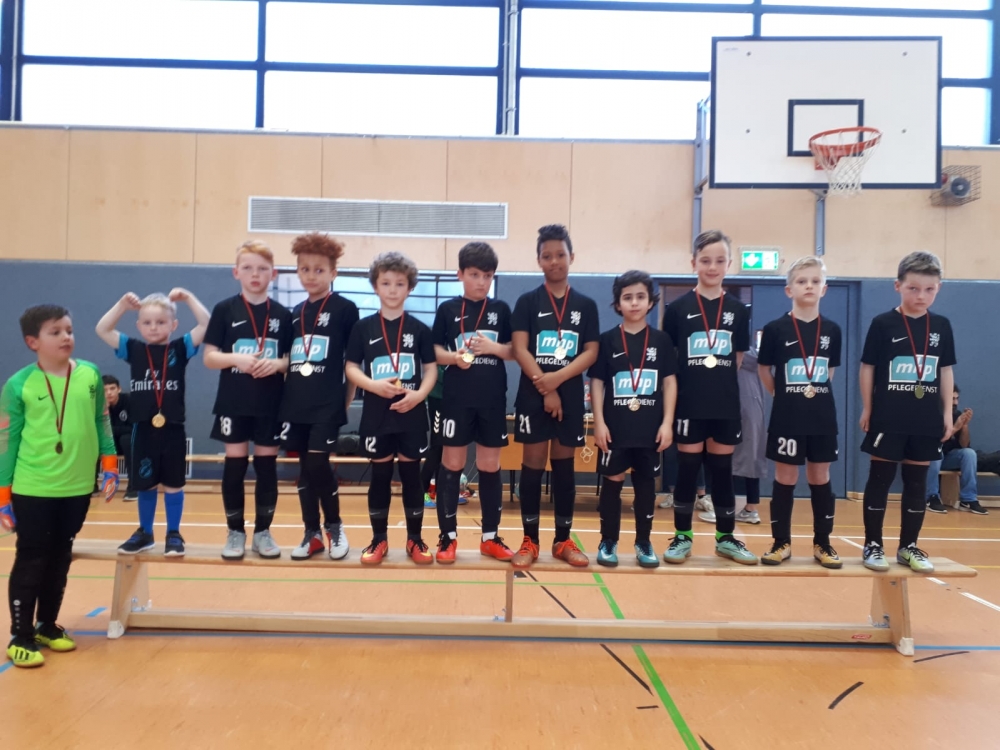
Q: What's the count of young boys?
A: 11